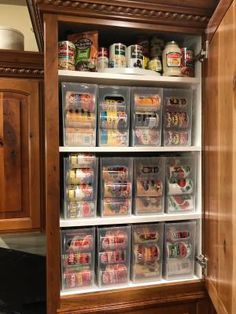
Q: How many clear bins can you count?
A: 12